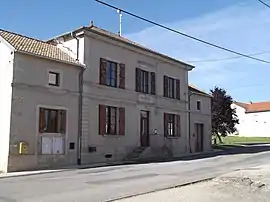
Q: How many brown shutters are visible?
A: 12